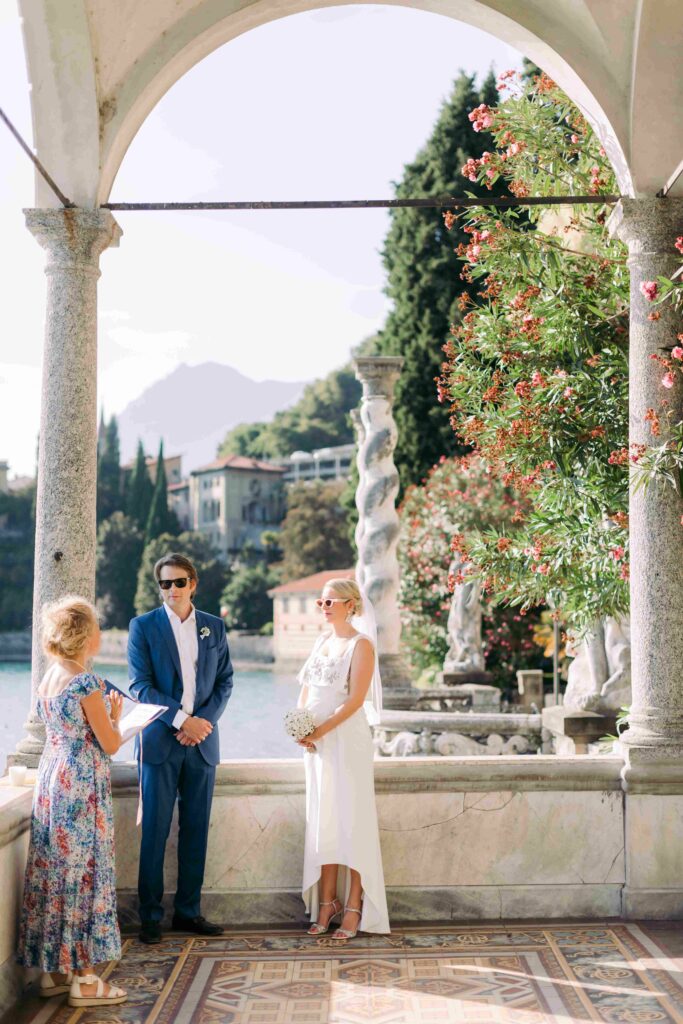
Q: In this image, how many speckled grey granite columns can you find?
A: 2